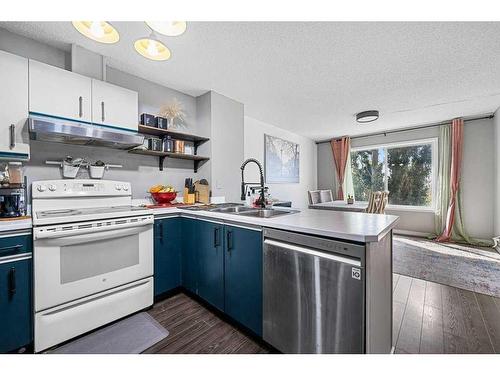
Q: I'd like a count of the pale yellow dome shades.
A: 3